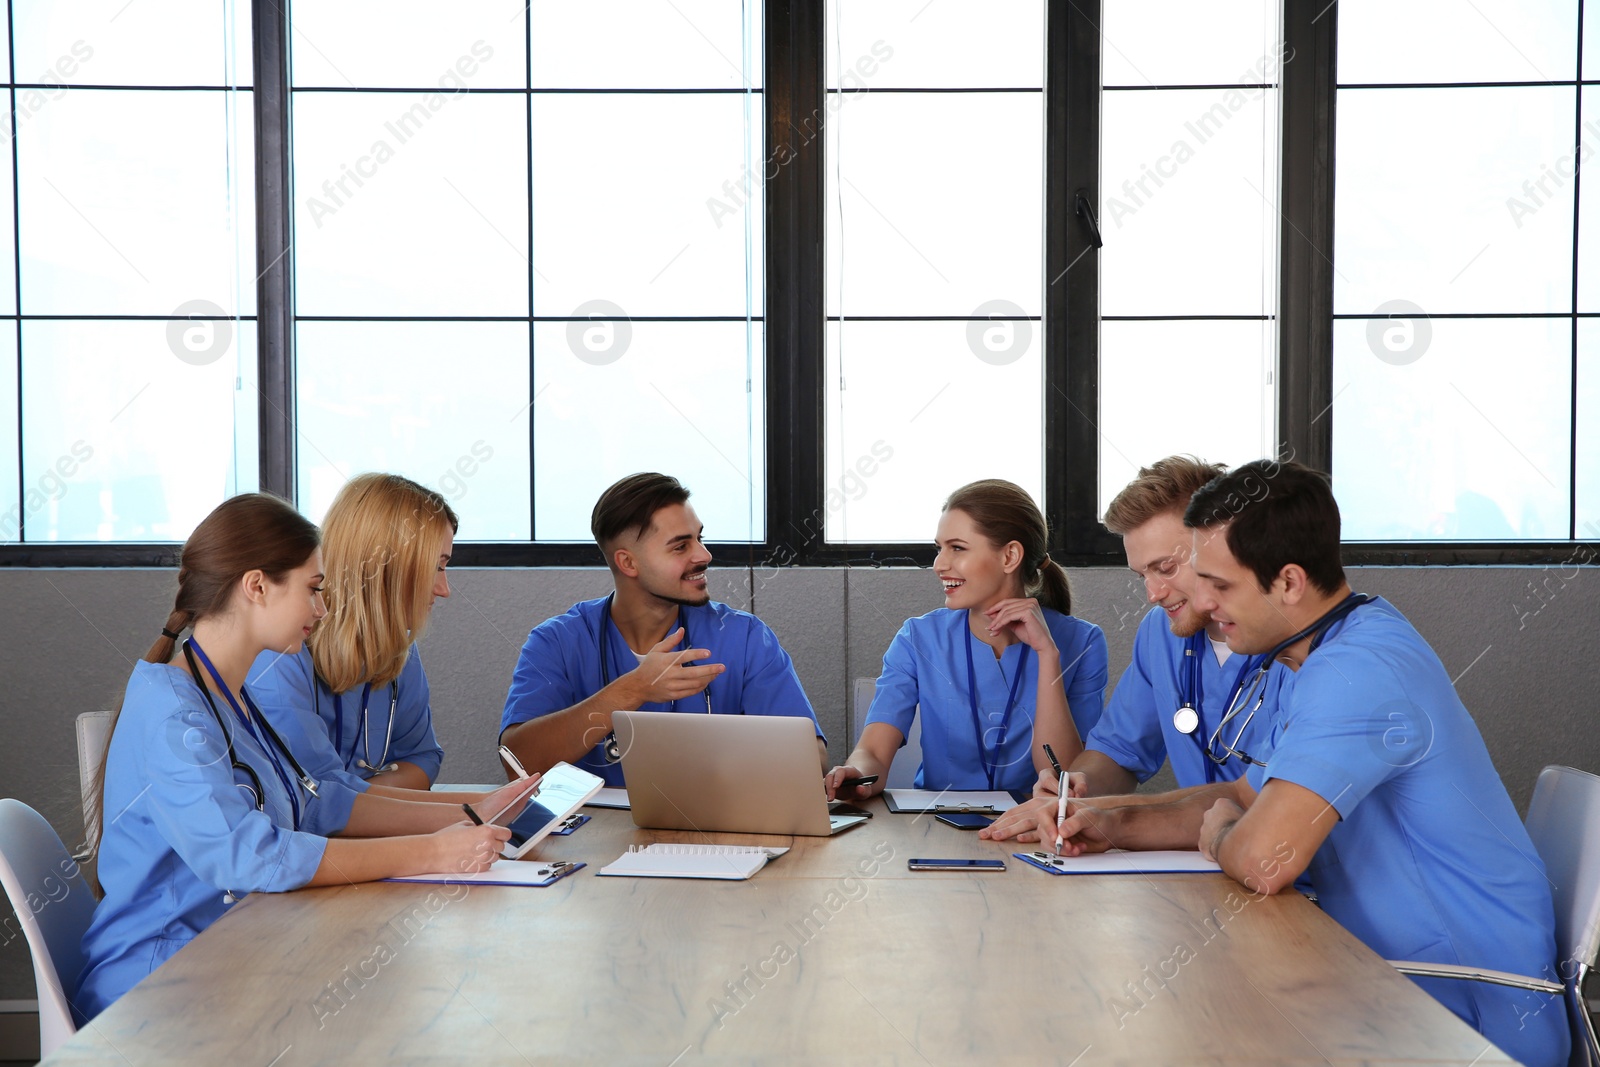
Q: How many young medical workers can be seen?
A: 6